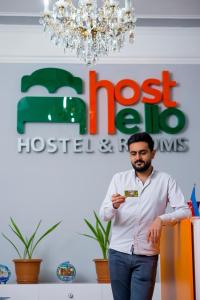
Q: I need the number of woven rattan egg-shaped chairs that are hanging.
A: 0